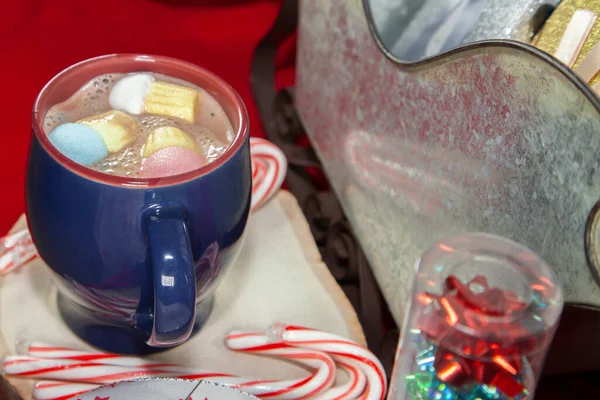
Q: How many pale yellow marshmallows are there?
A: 3